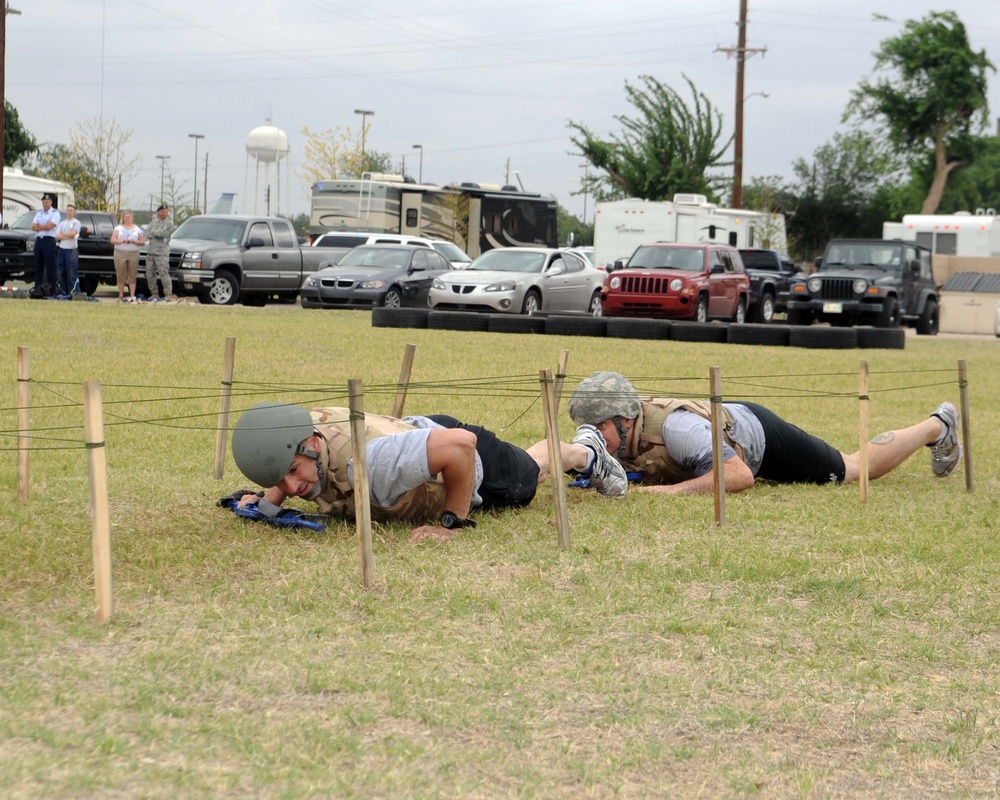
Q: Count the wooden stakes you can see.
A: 10